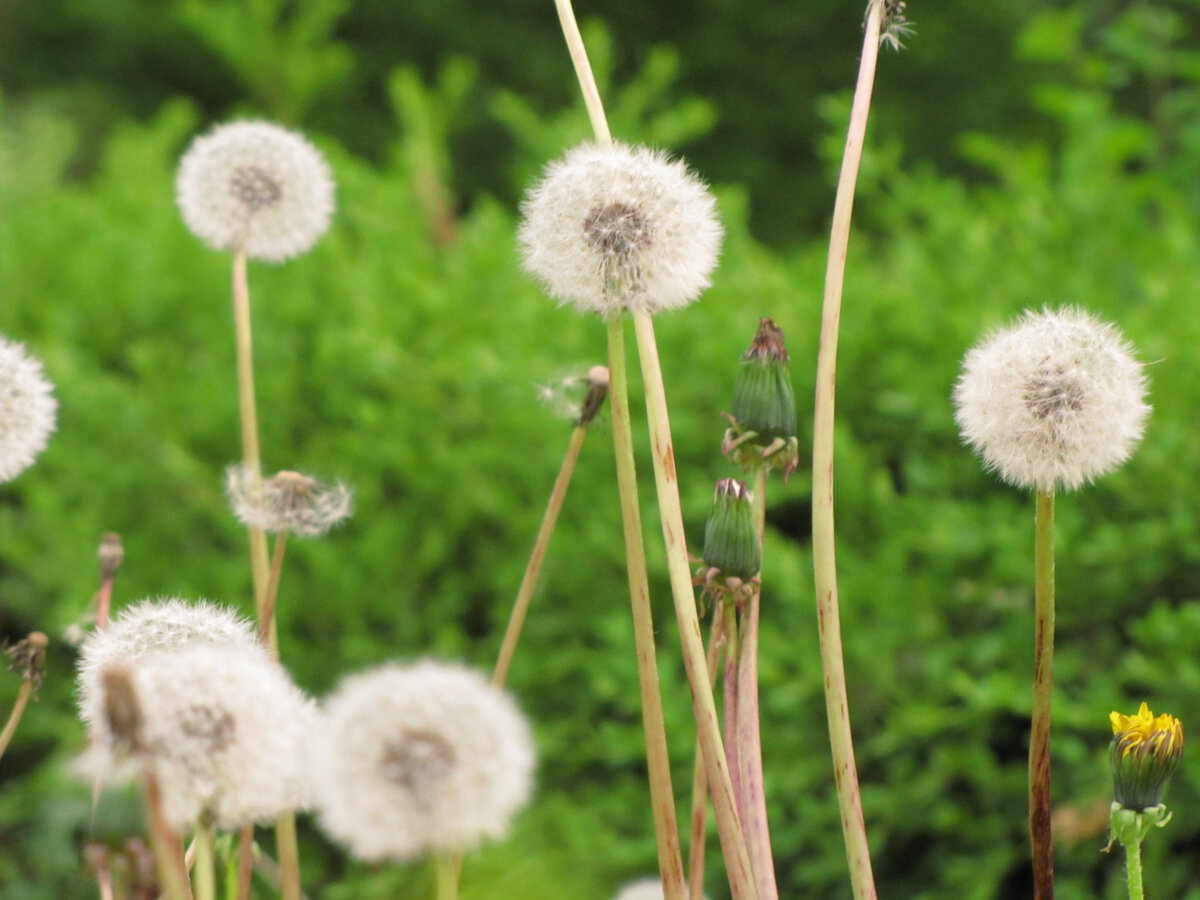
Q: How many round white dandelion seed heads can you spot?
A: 7